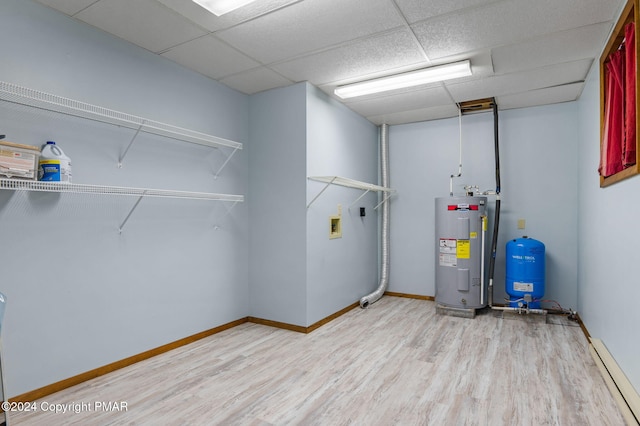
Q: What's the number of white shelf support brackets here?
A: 7